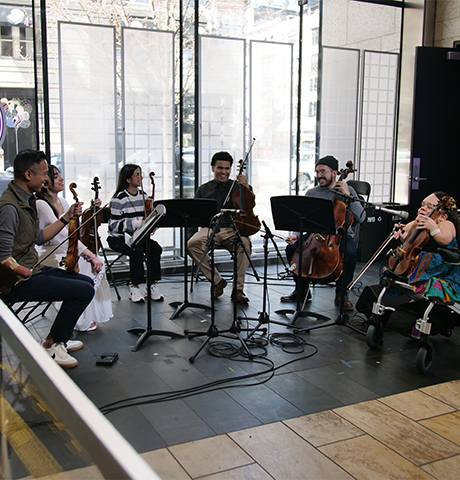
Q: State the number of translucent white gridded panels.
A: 6